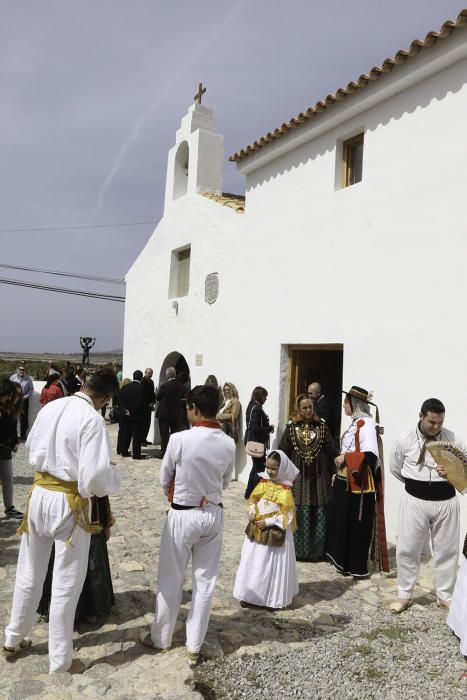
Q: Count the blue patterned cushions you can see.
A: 0